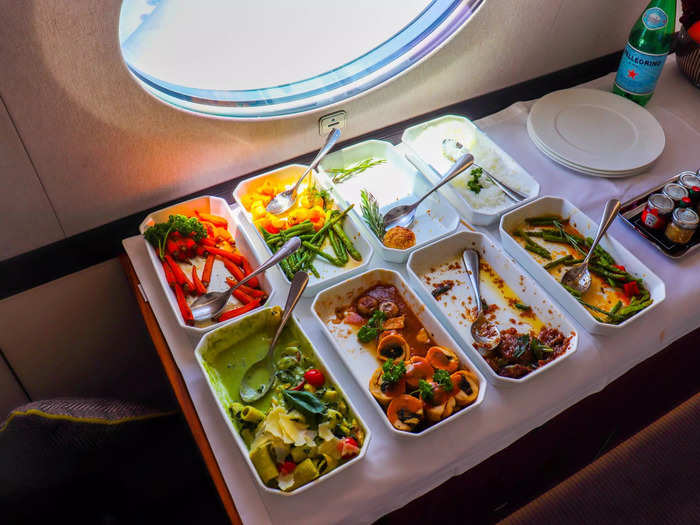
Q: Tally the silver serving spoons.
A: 7